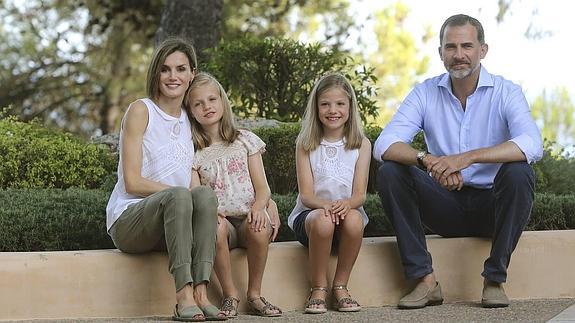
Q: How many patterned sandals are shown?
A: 4